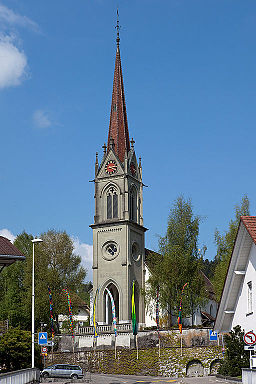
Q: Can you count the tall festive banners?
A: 7